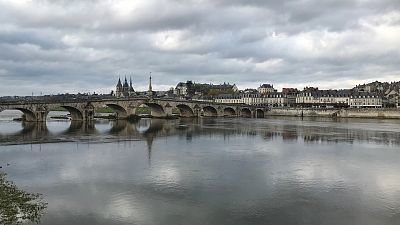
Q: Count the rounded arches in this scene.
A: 9